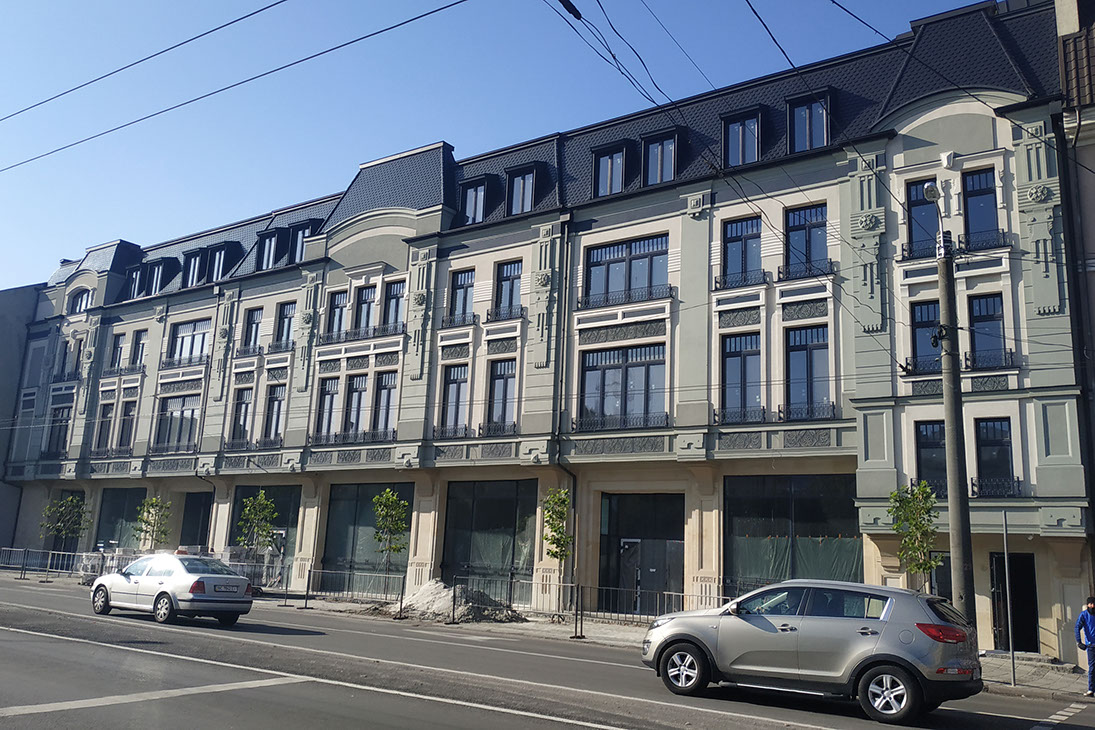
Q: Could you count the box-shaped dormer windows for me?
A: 12